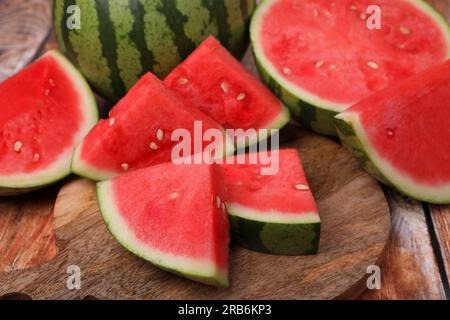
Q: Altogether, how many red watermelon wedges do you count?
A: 6